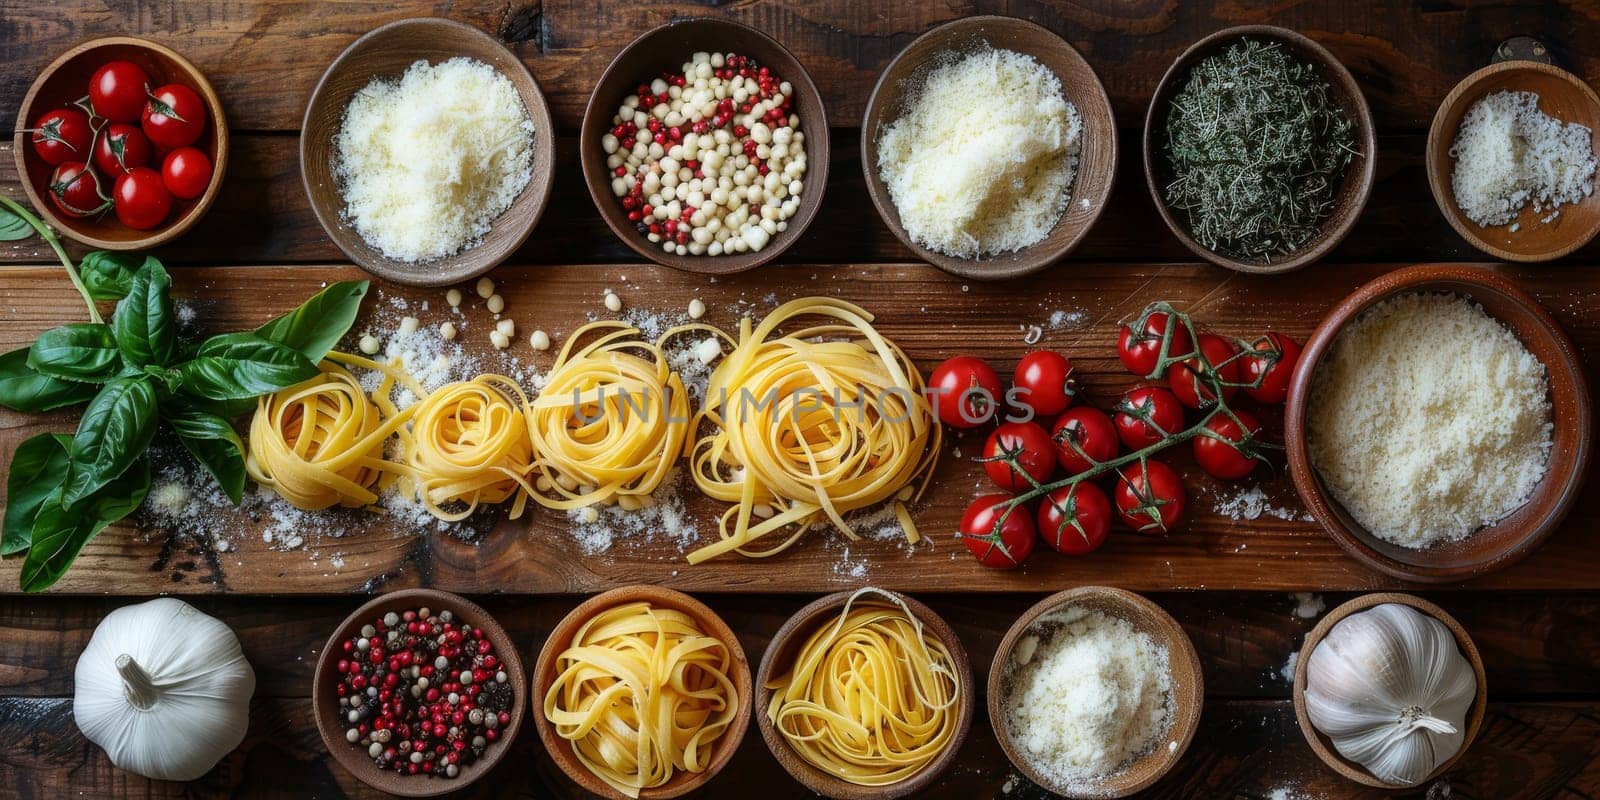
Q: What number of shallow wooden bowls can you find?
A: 12